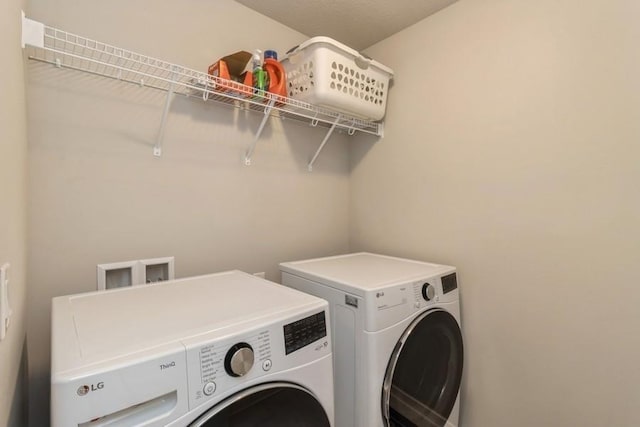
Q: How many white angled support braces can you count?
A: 3